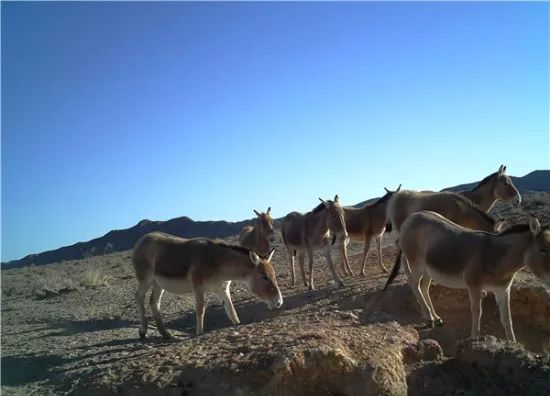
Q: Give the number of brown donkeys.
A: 7